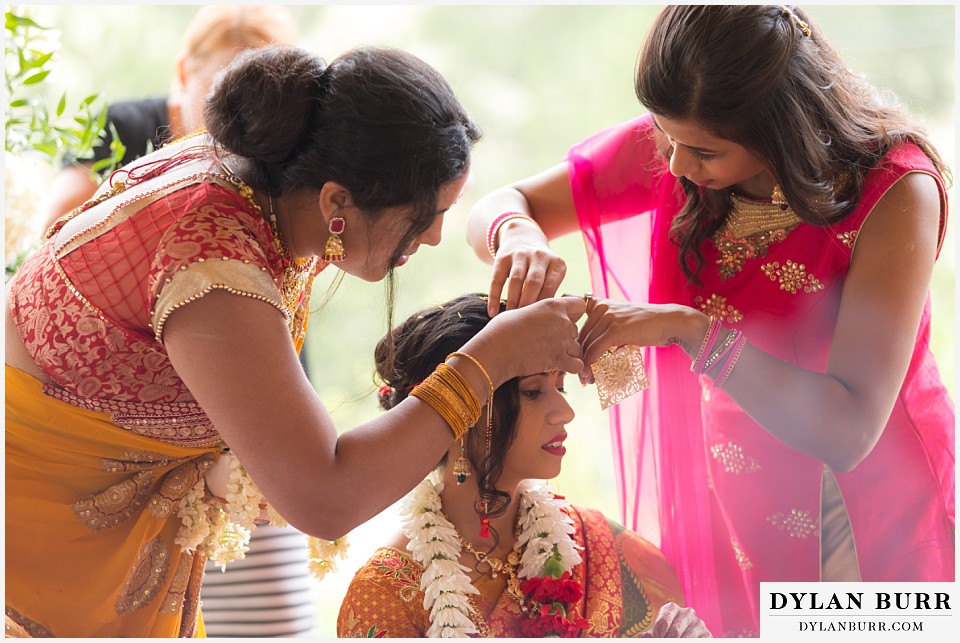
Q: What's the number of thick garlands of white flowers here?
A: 1